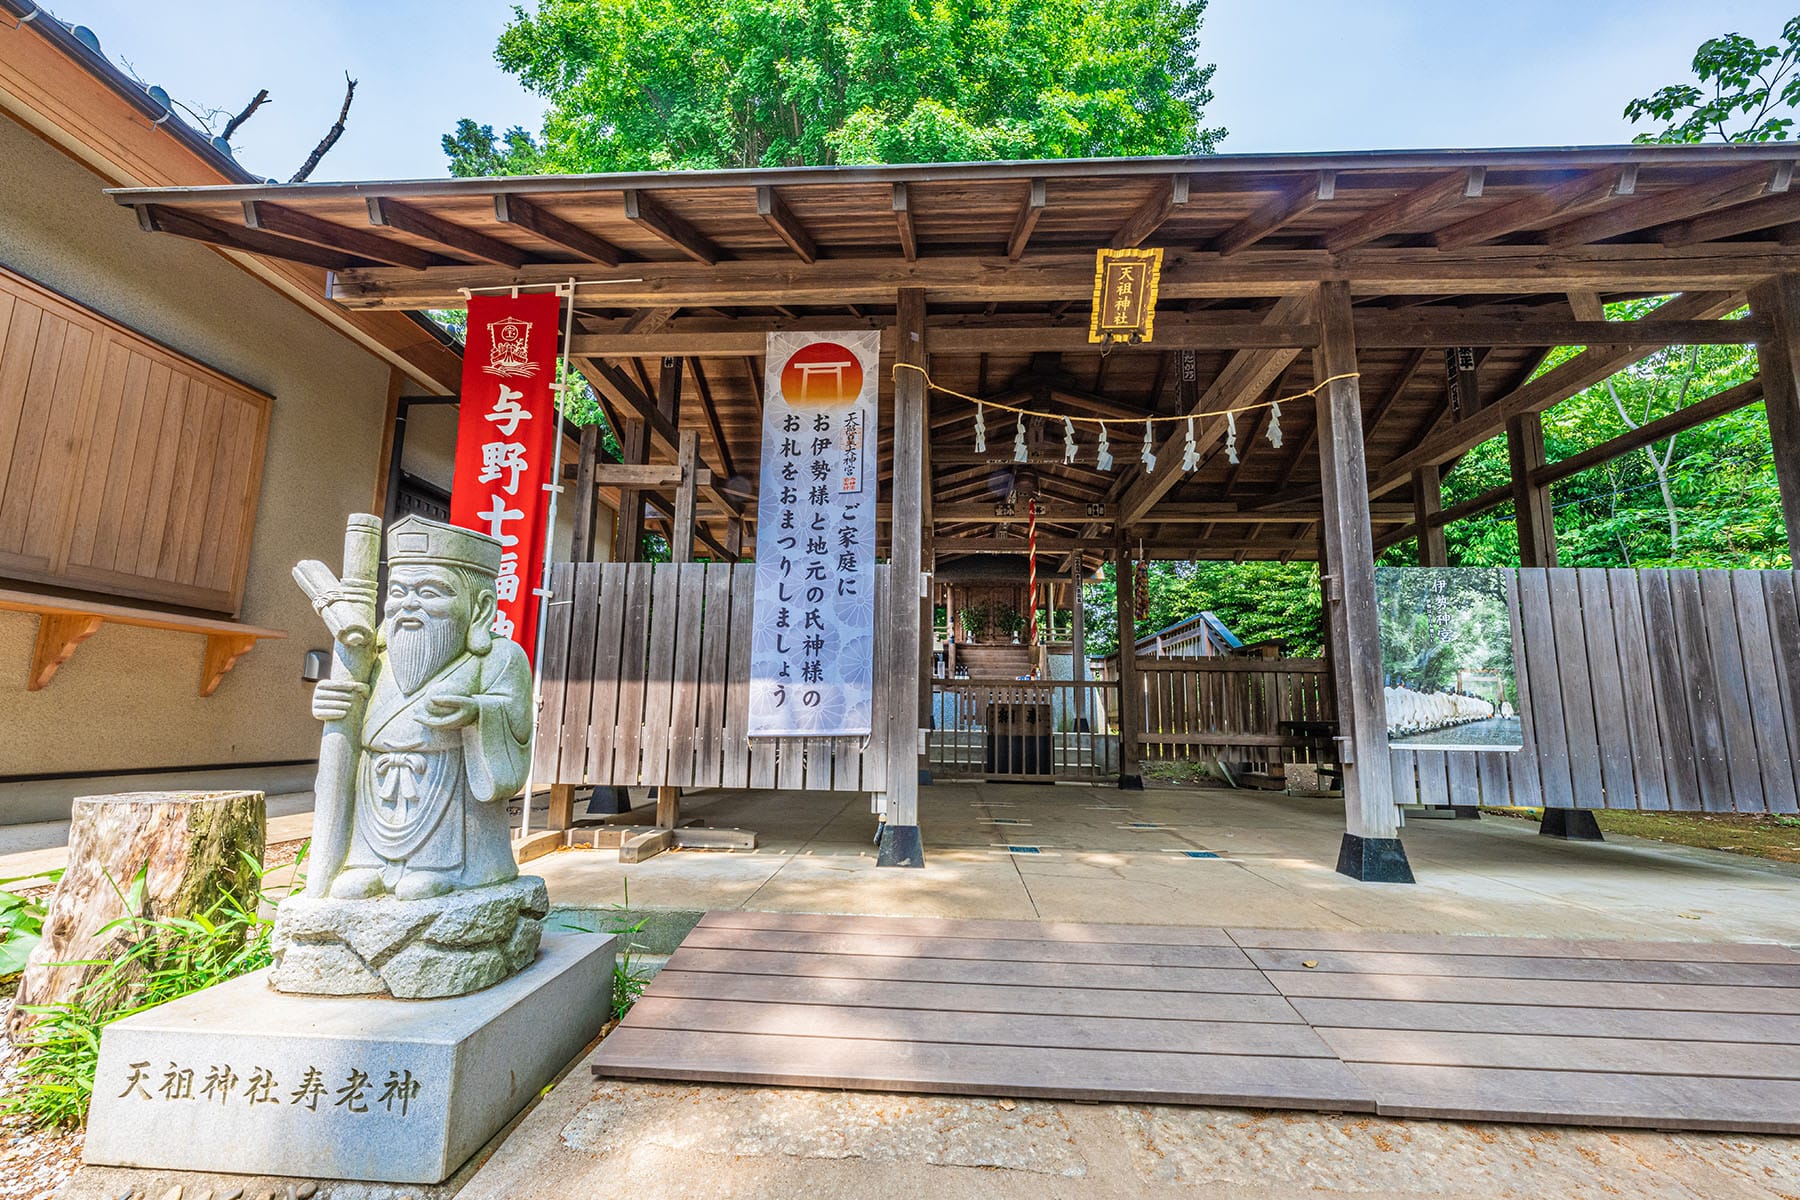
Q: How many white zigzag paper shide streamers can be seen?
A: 8